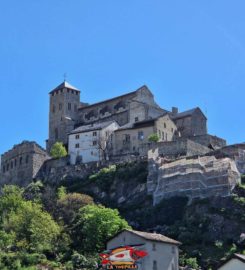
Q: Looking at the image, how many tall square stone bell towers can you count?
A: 1